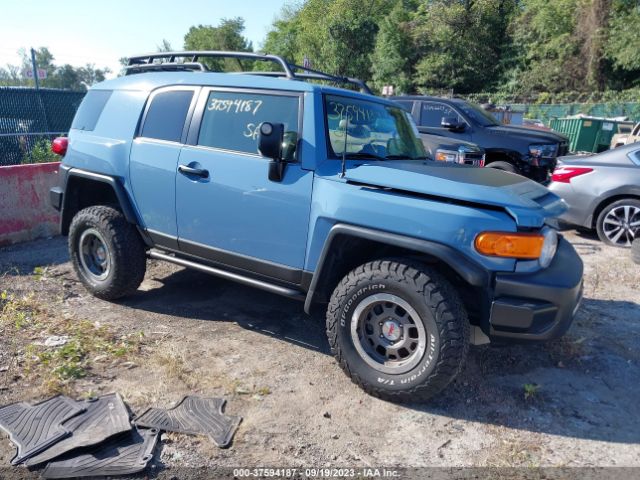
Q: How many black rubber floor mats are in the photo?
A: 4